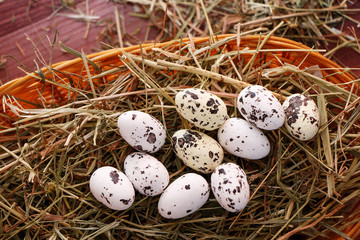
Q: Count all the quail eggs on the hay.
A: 10